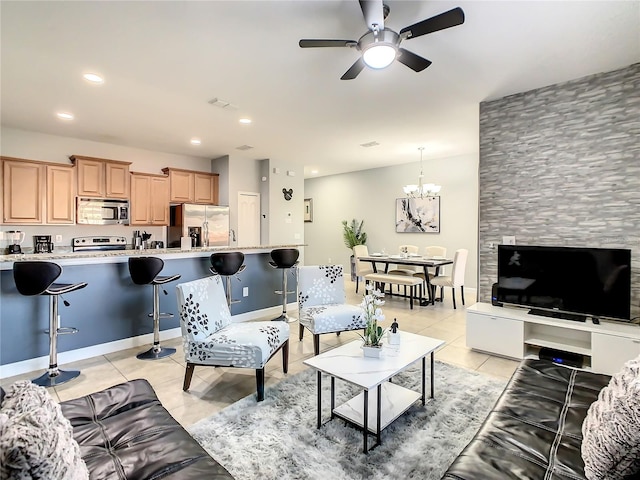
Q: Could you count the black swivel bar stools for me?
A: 4